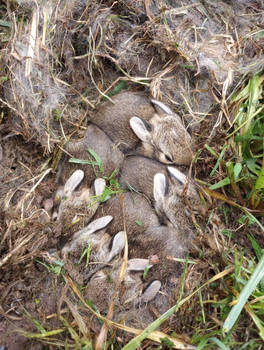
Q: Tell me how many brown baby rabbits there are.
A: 5